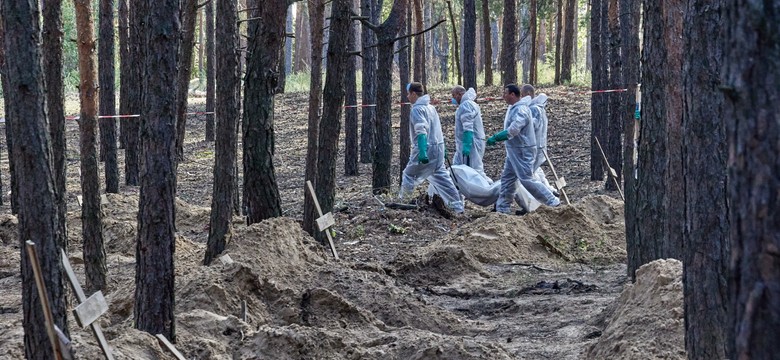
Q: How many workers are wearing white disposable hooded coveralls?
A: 4